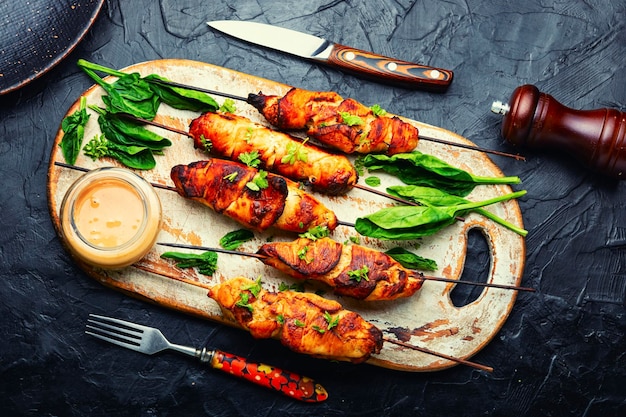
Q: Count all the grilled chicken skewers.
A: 5